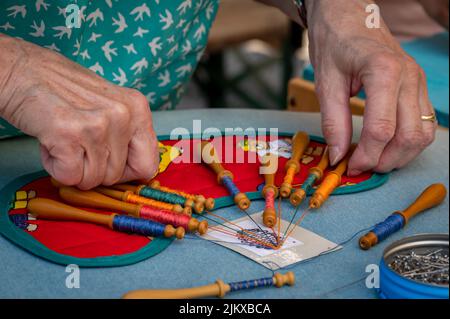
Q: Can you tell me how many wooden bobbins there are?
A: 12